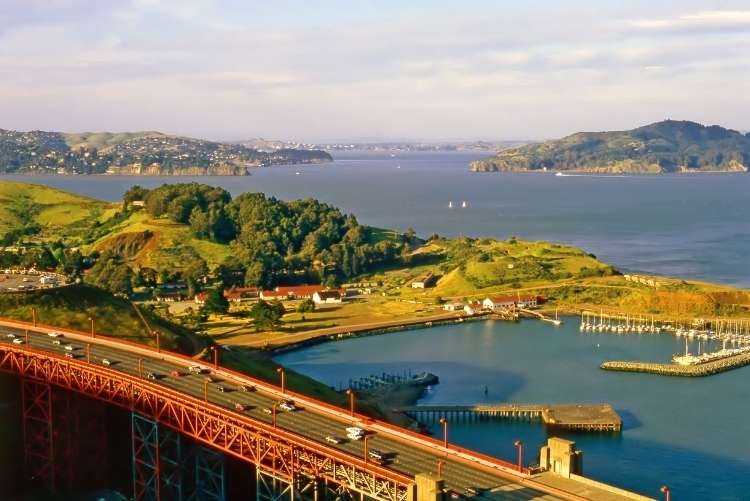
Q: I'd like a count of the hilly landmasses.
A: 3